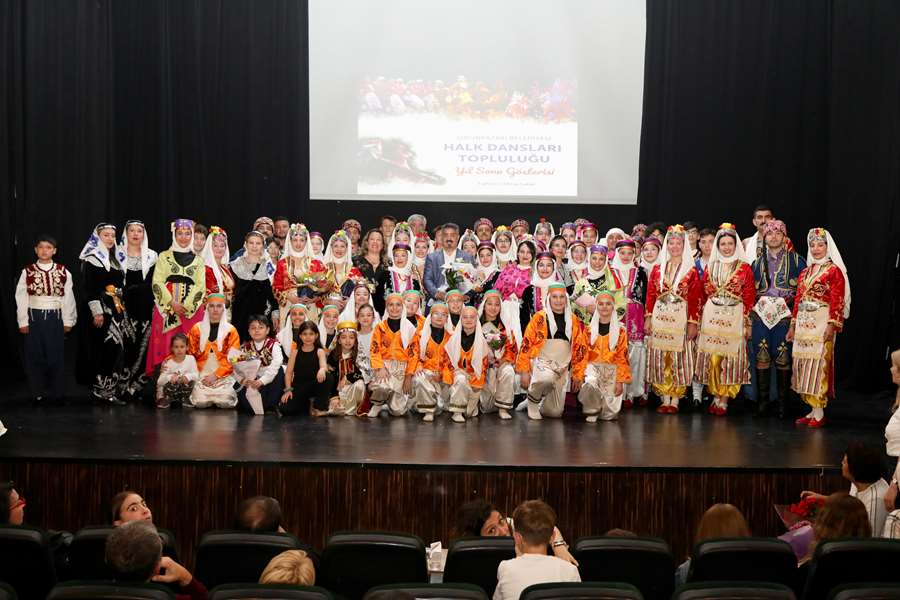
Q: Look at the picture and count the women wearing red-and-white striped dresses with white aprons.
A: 3